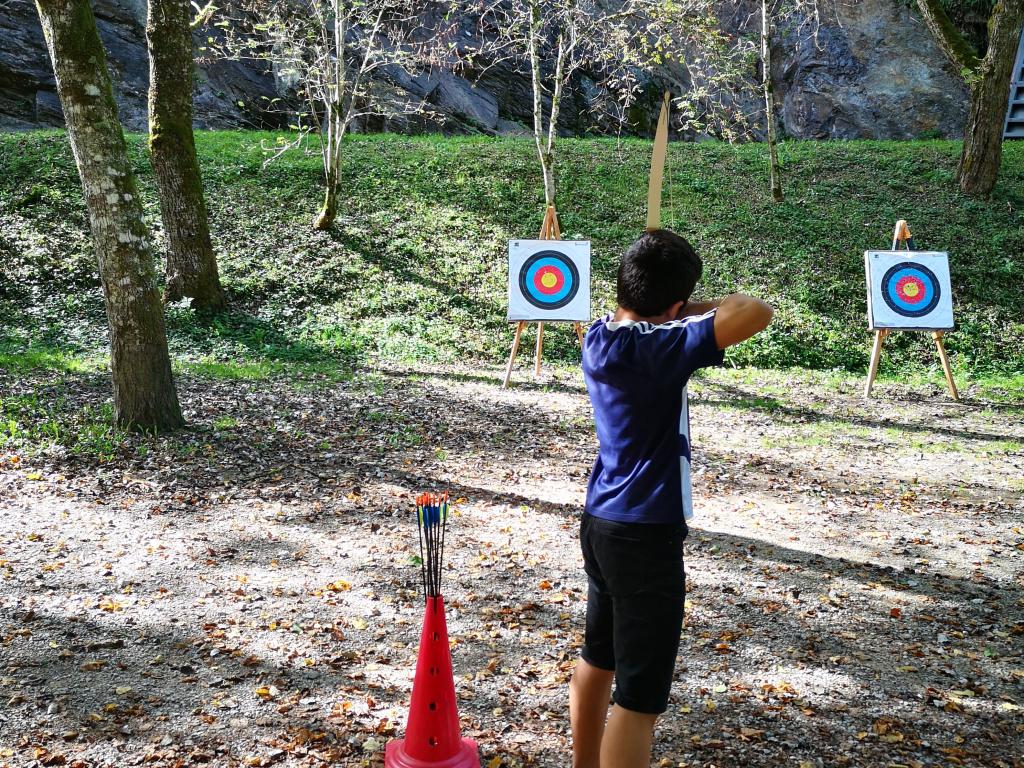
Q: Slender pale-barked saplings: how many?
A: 3